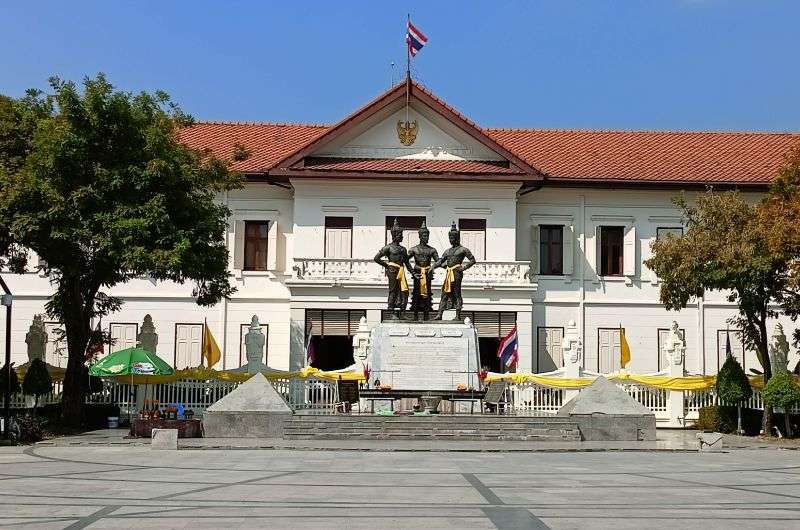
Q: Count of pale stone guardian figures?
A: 7